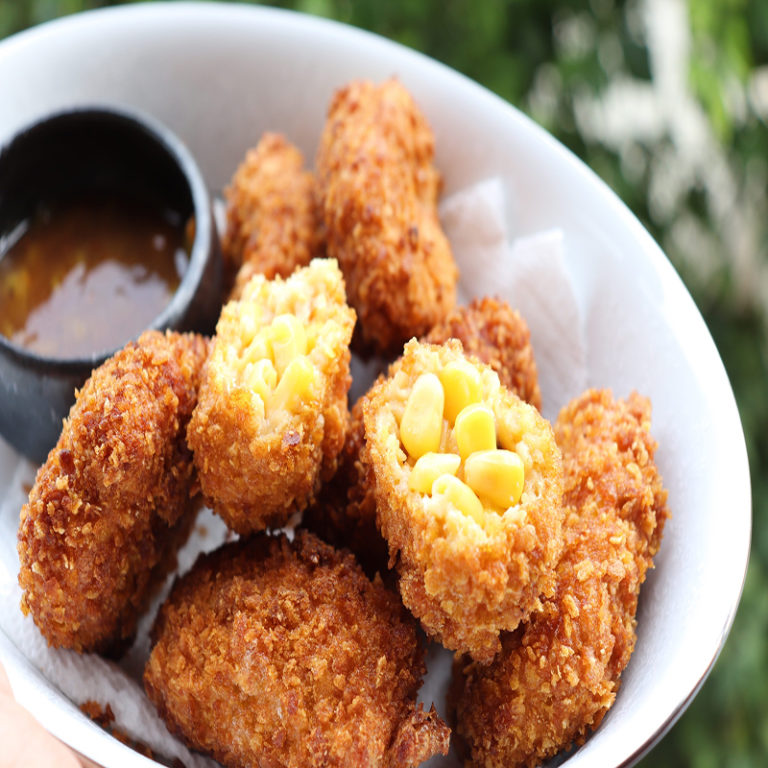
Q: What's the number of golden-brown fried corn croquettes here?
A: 8